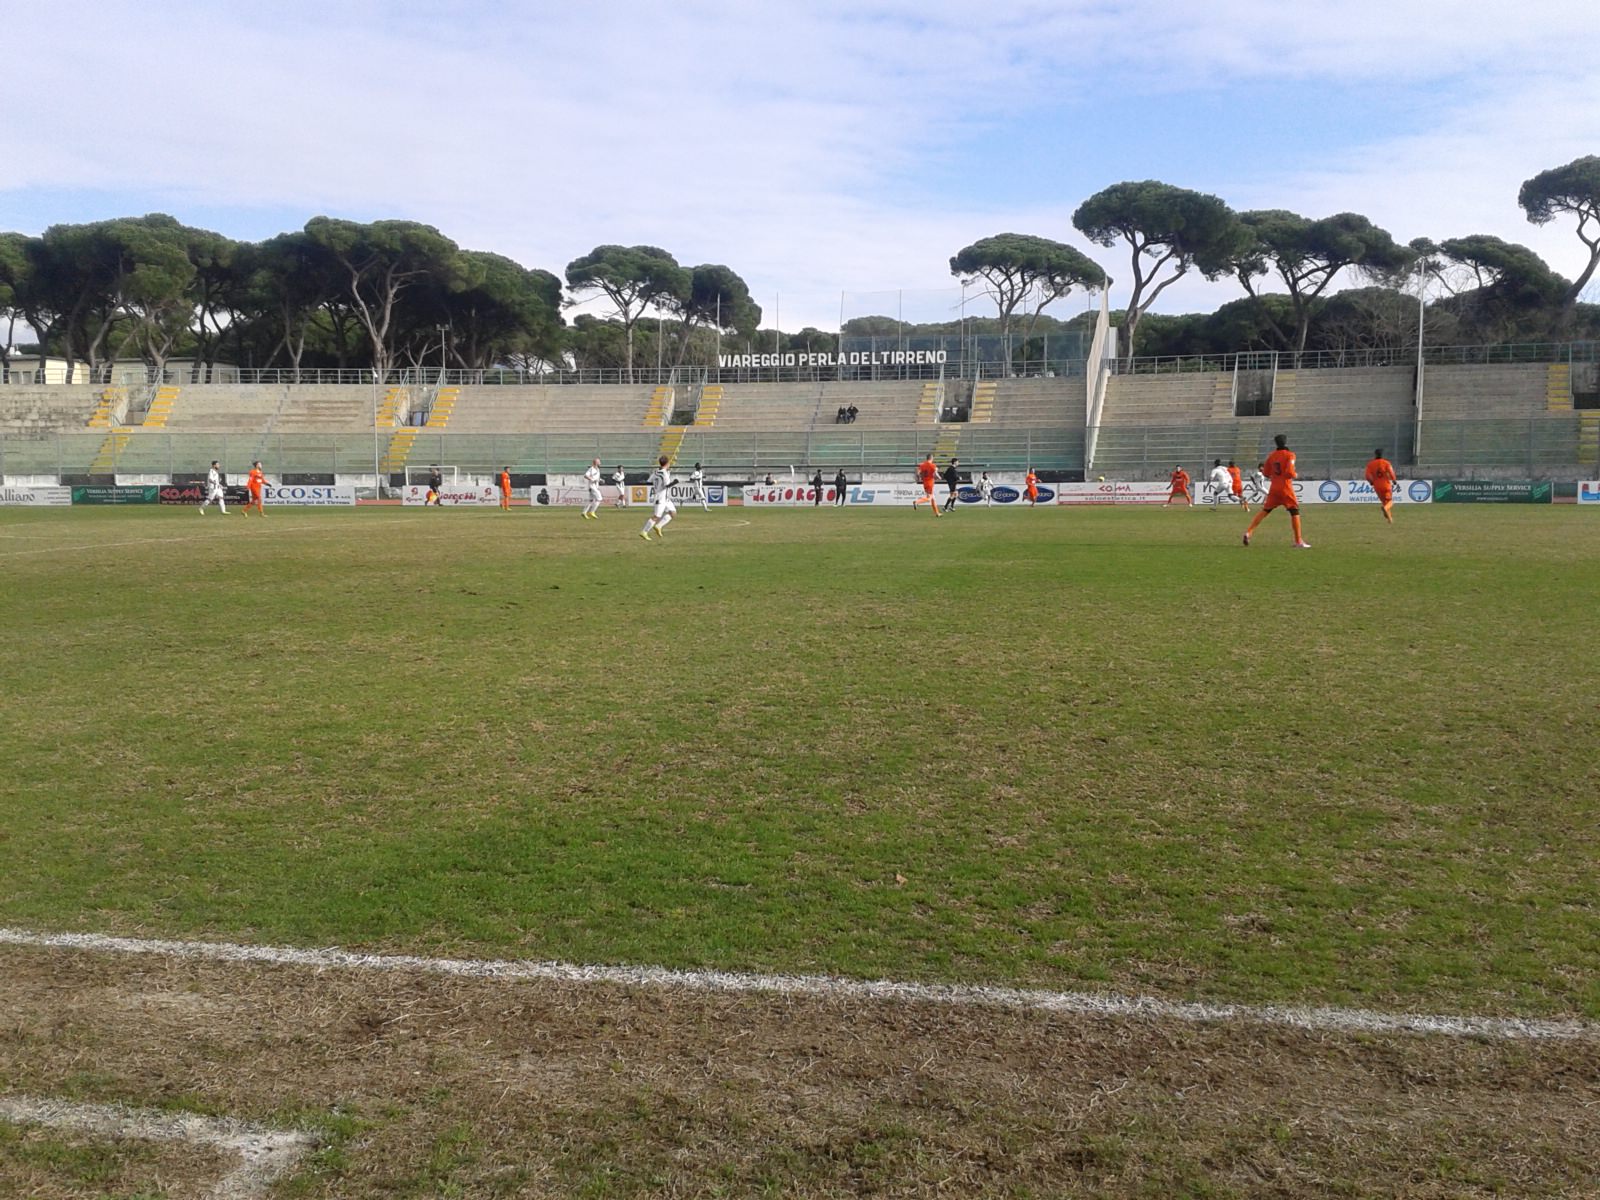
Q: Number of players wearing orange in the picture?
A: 8